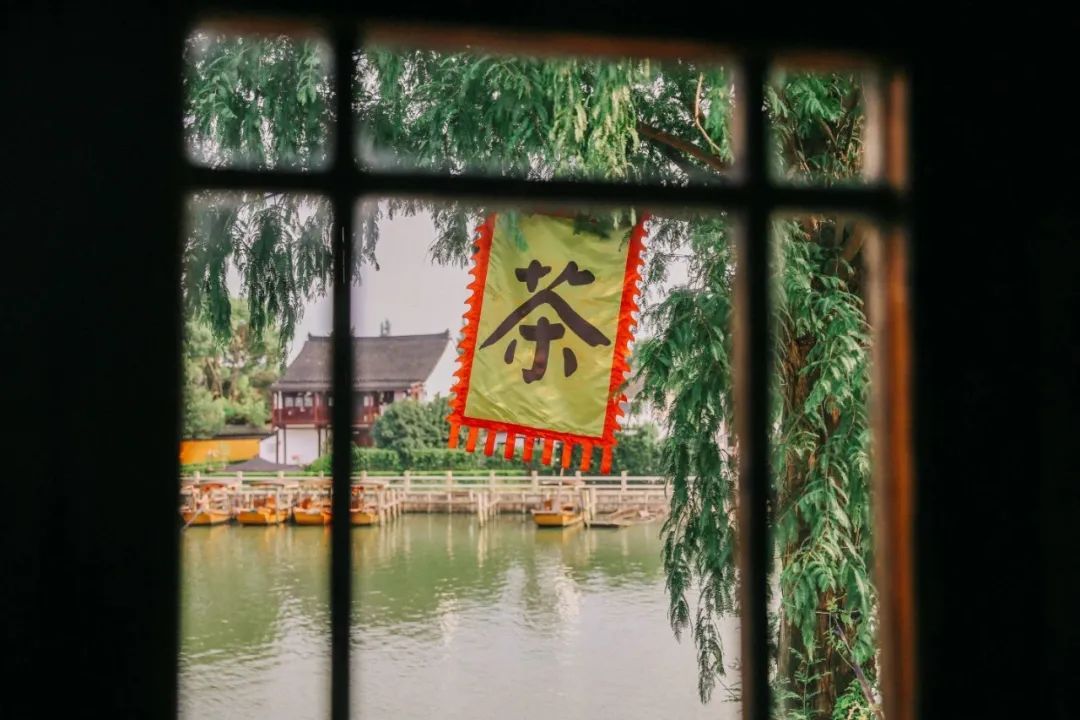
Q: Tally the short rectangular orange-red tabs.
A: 9